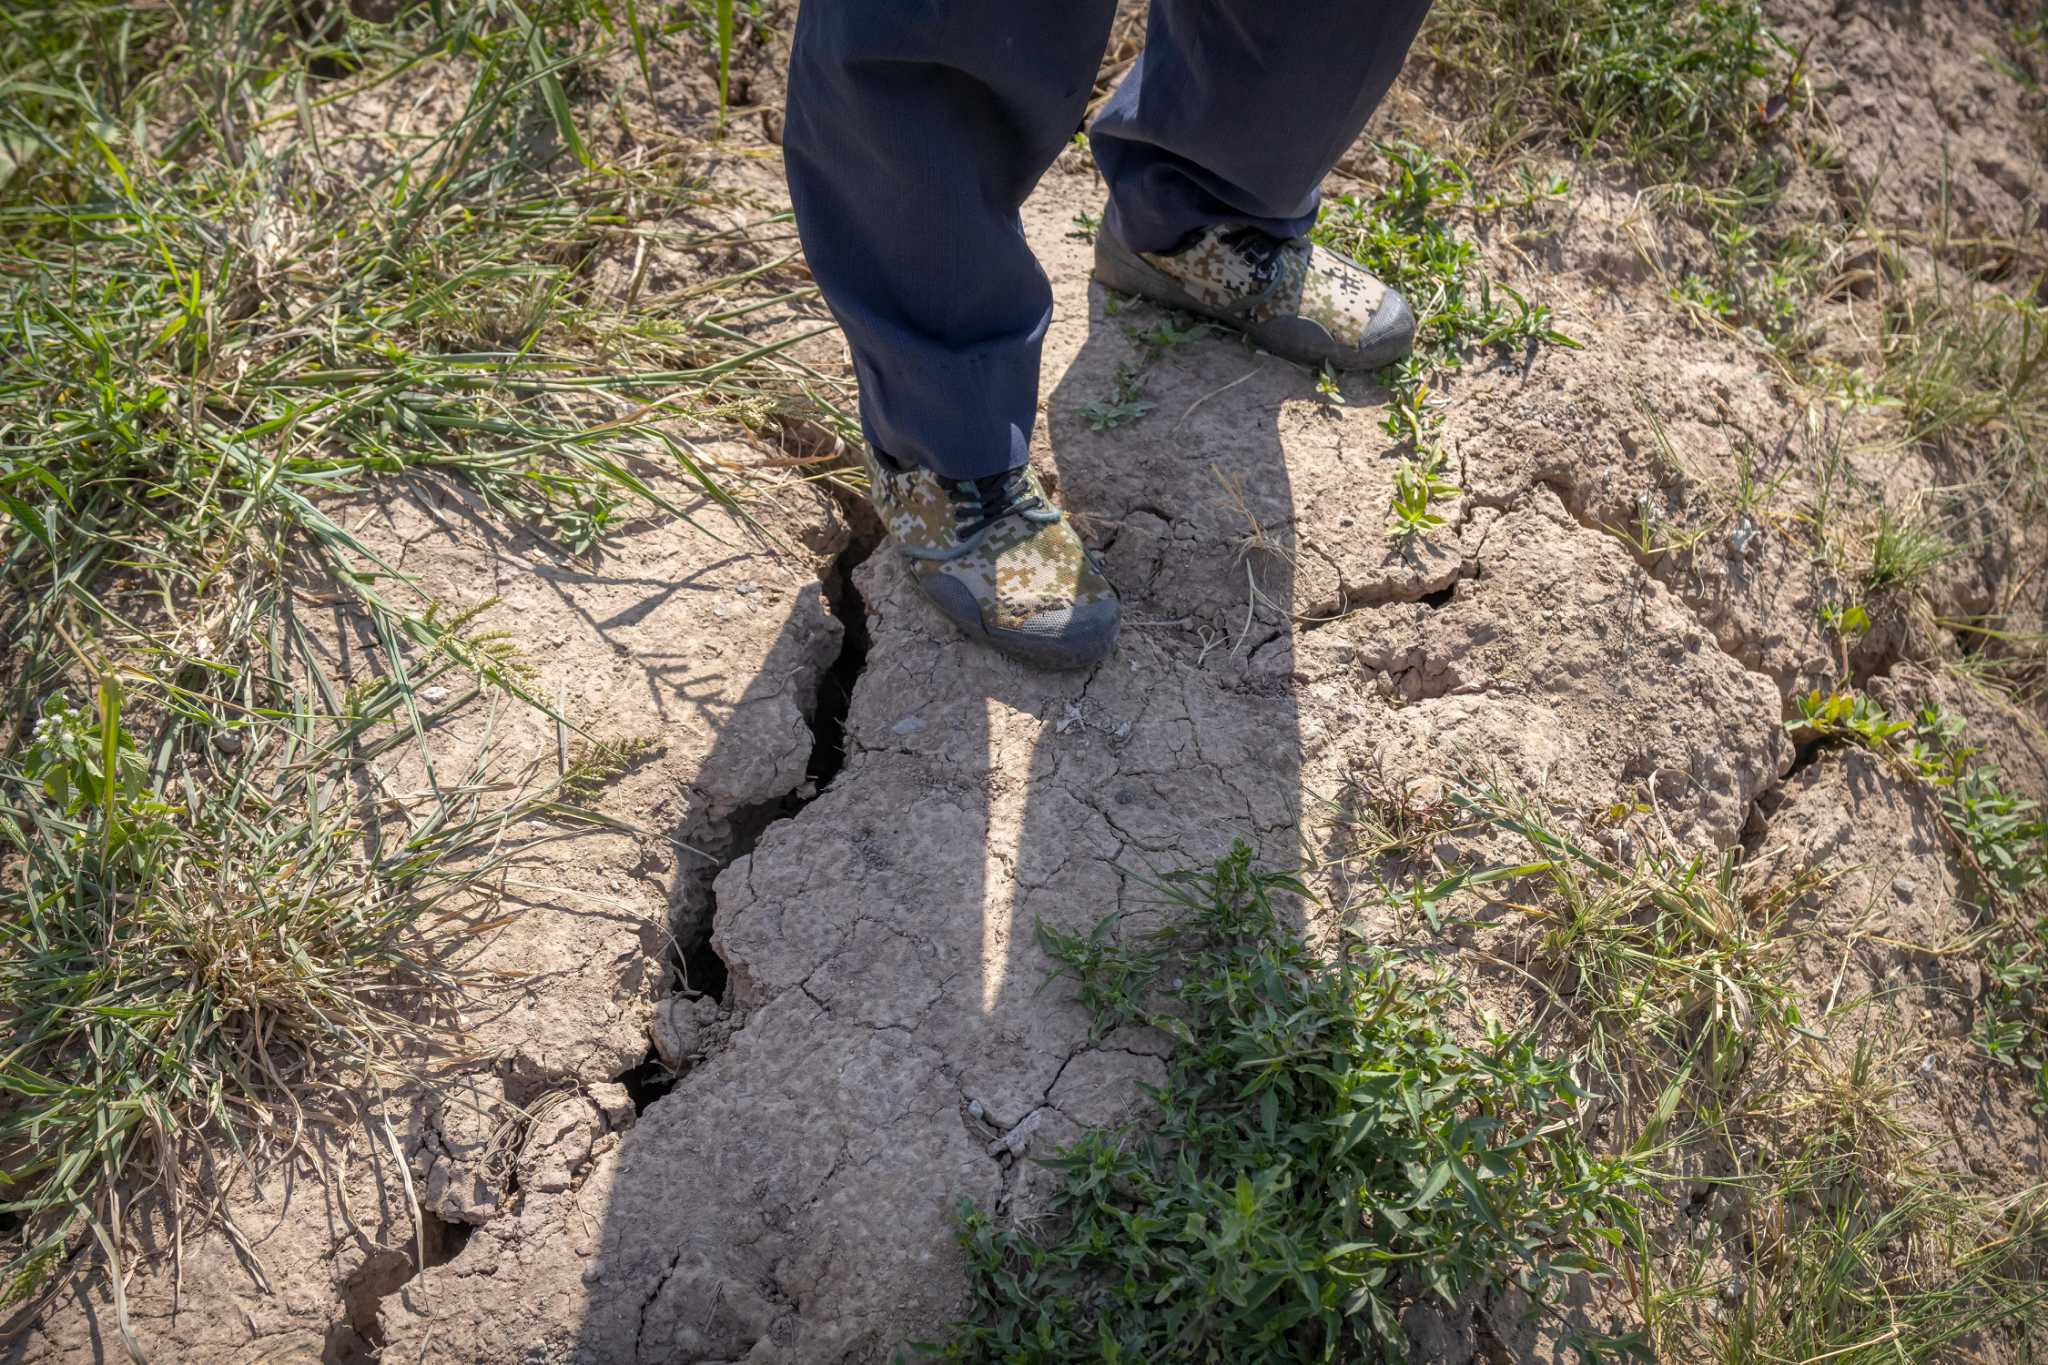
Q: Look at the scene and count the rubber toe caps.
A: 2